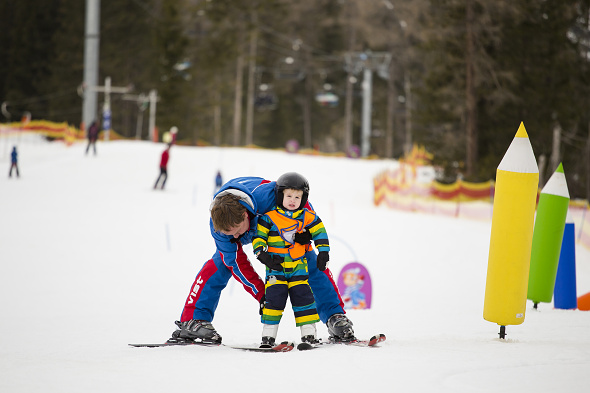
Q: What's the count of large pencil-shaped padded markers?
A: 3